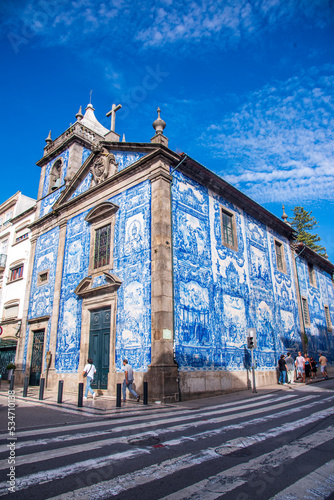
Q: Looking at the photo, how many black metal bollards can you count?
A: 7